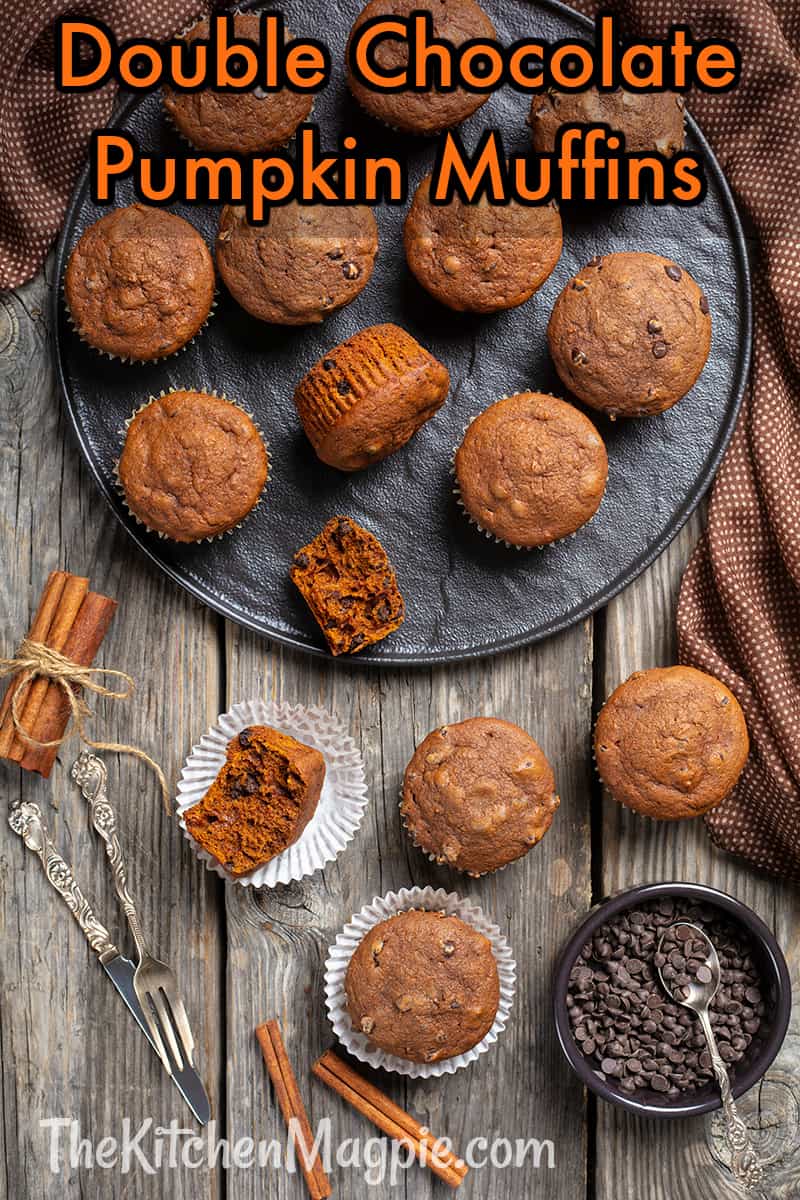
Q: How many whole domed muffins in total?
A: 13